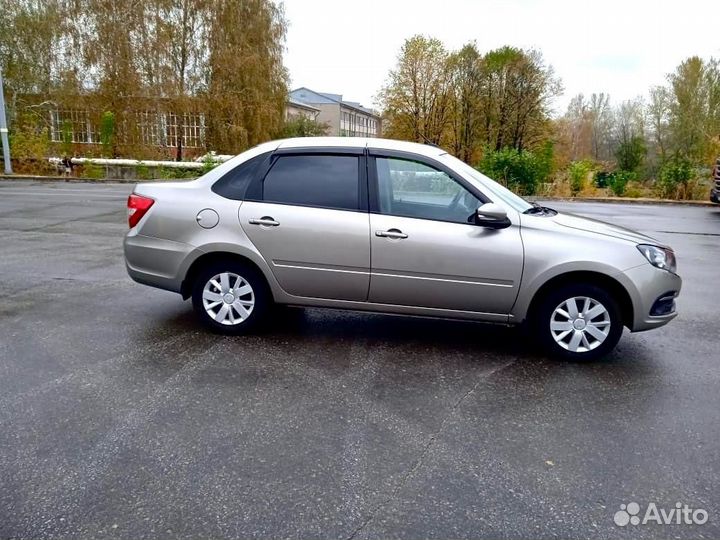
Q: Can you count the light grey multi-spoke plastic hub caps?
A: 2